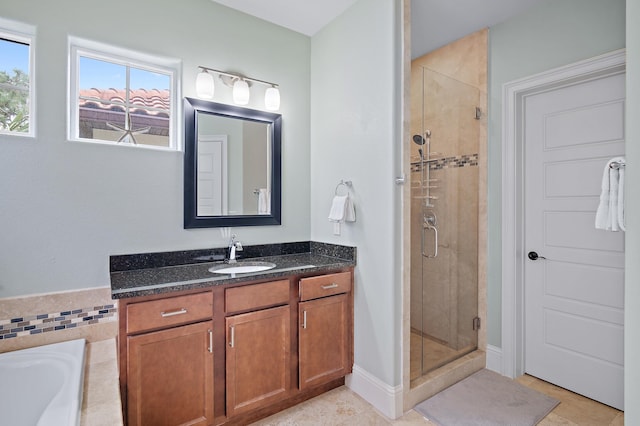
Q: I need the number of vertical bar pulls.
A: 3